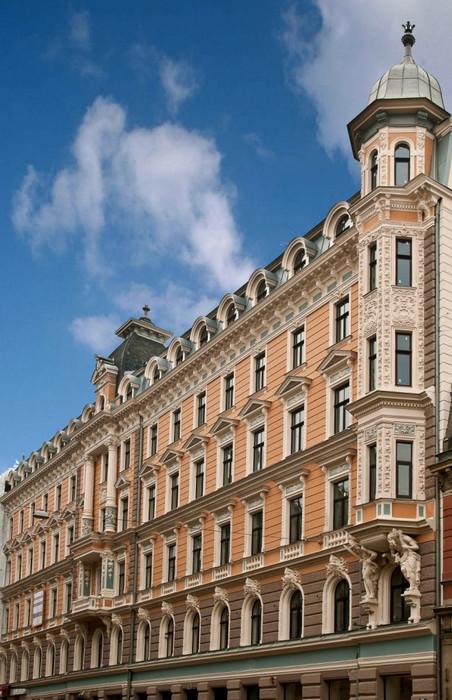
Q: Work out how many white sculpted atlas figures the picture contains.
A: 2